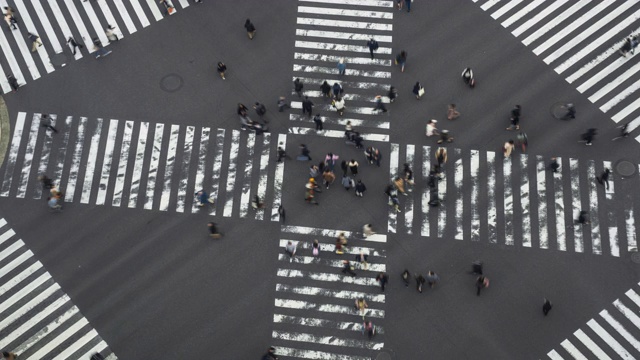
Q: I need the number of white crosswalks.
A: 8